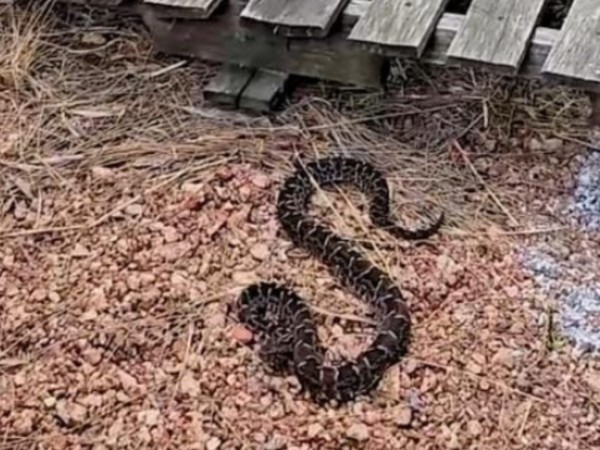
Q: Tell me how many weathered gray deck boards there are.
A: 5